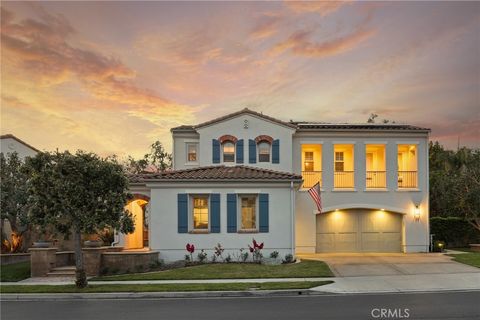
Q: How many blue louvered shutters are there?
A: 8